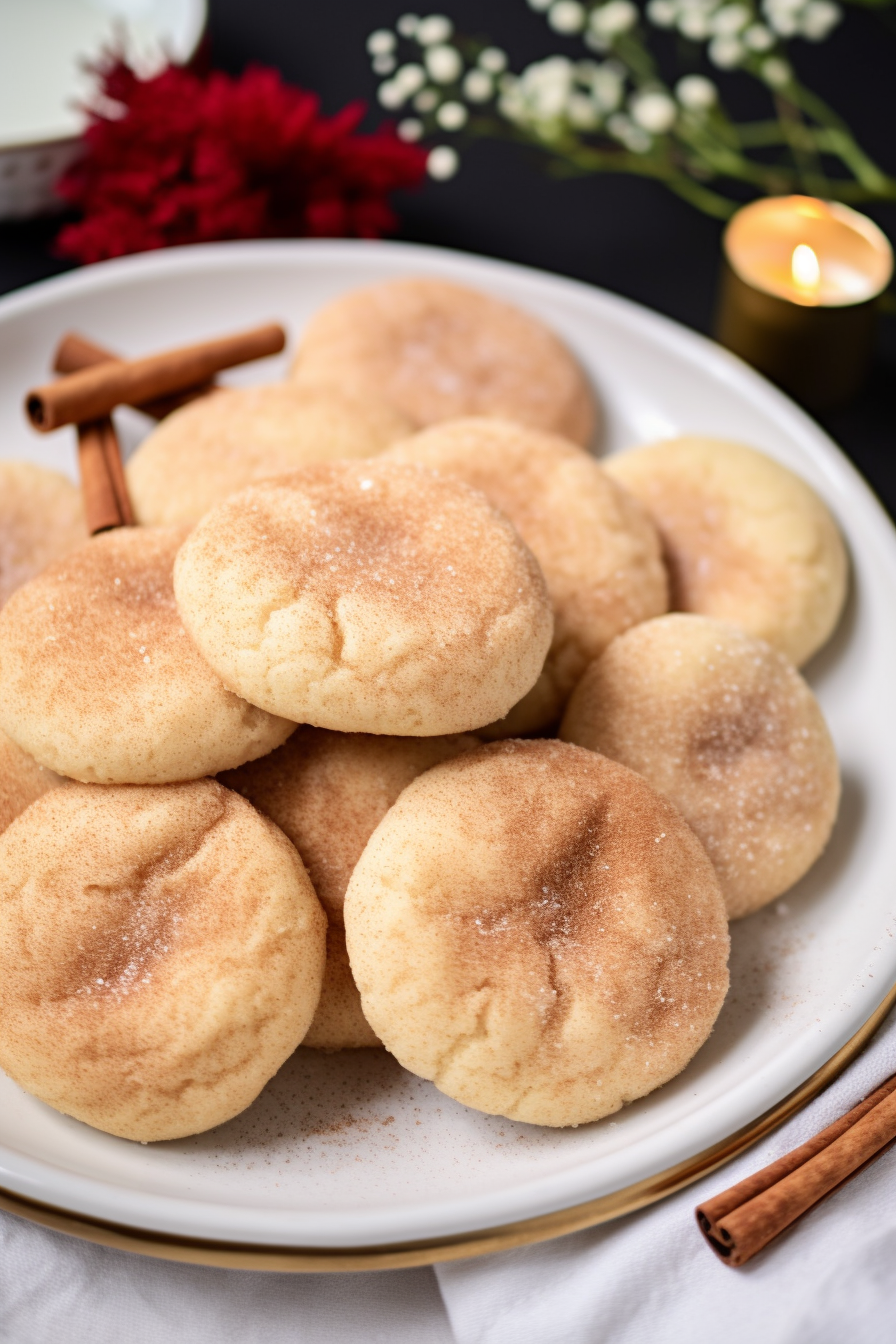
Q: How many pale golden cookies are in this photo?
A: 12